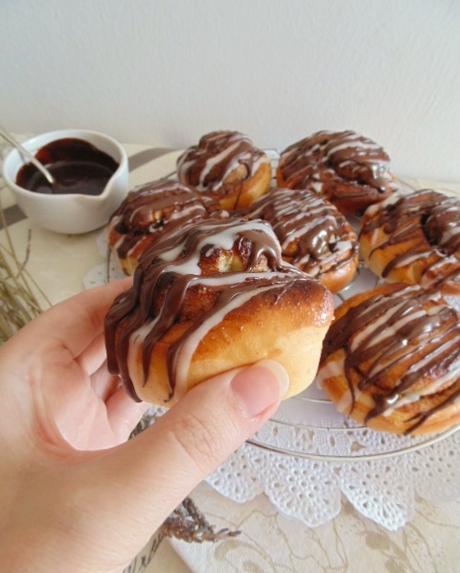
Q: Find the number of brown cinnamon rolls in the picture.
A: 7